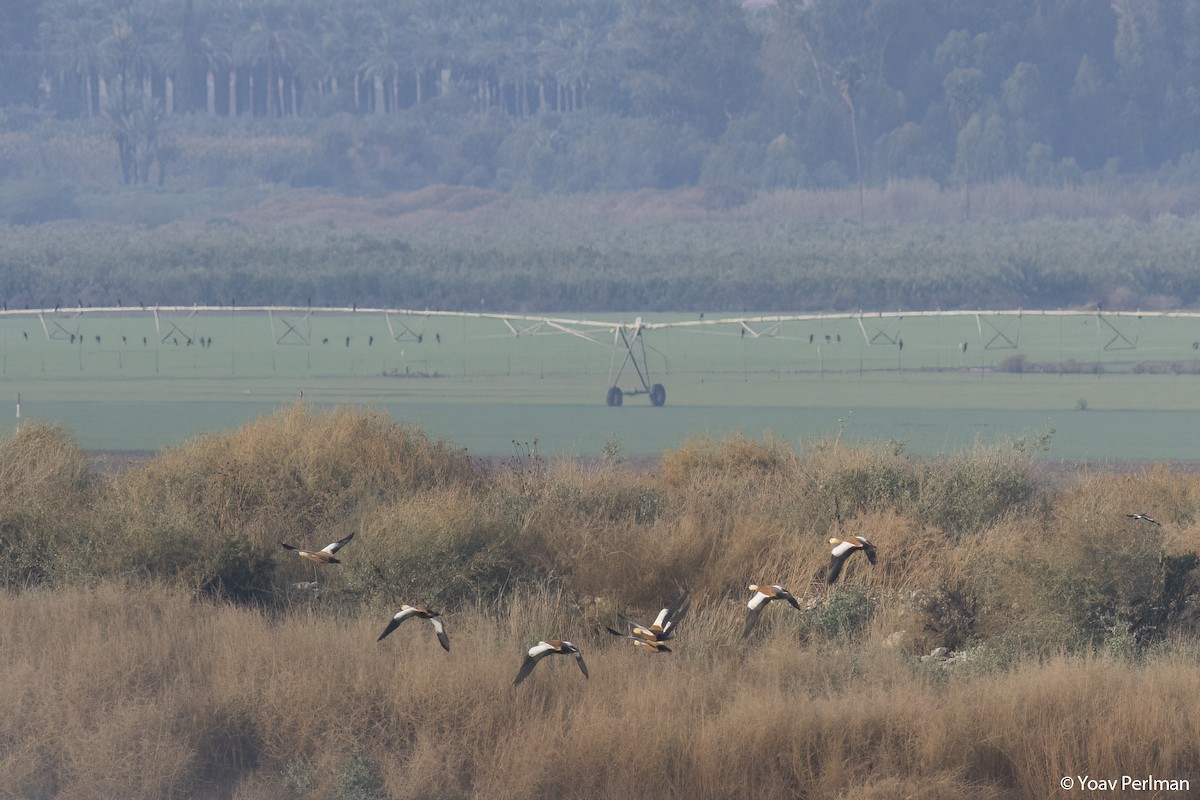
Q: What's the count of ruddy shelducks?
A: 7